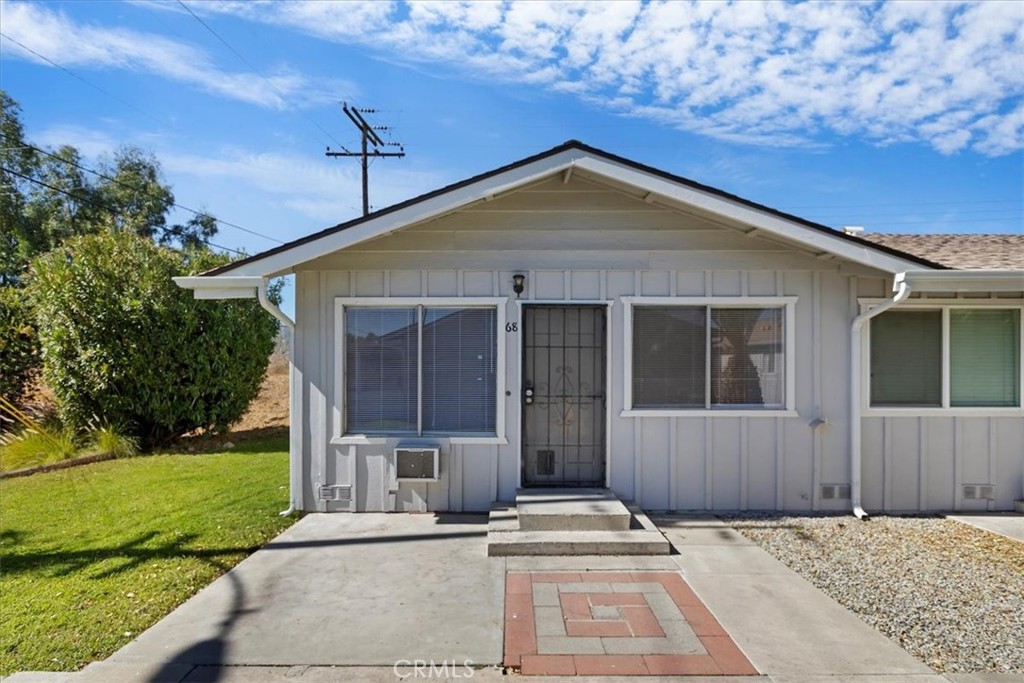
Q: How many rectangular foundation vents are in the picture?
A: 3